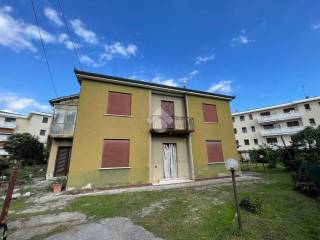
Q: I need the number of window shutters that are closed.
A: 4